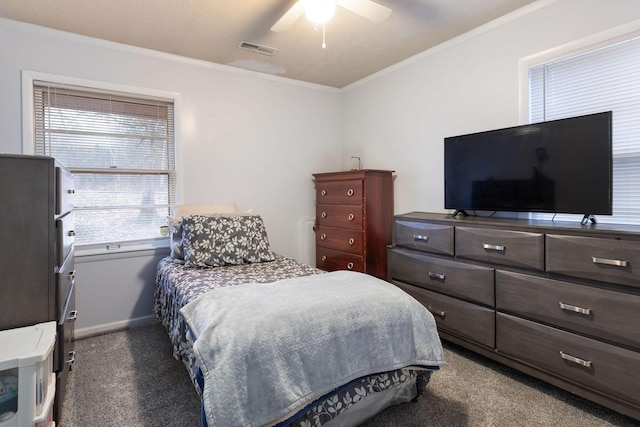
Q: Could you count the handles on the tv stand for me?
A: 7